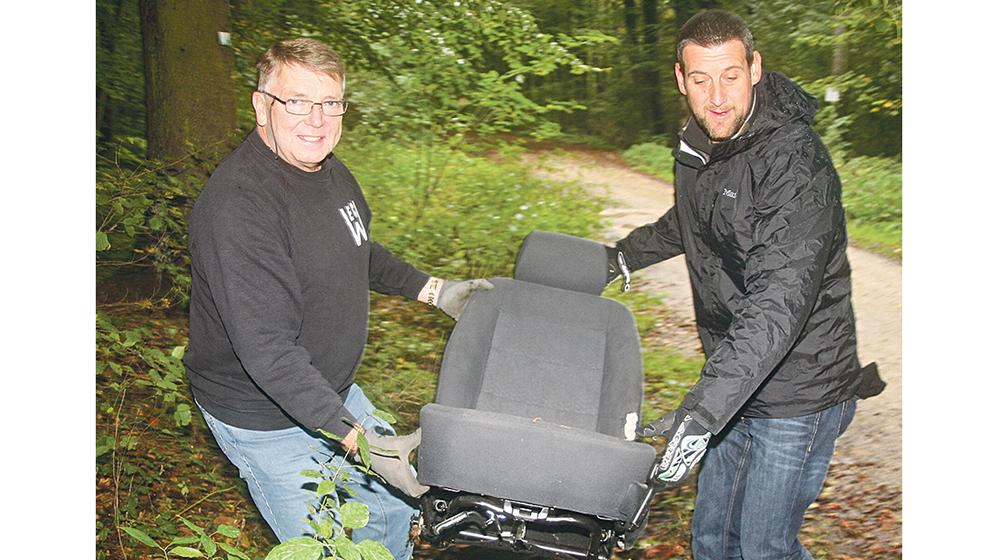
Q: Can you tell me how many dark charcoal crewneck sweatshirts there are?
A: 1